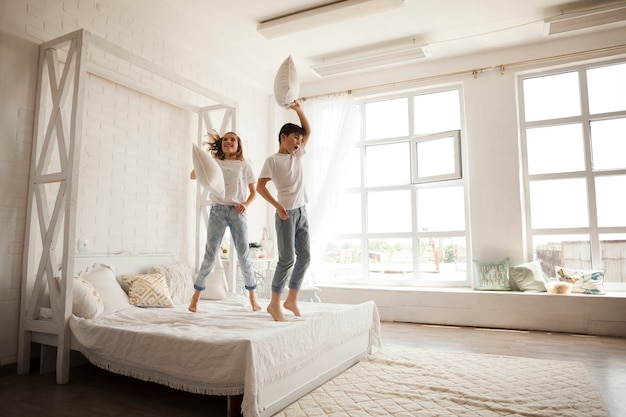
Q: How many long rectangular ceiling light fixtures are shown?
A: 3